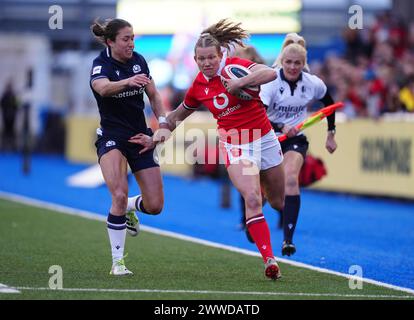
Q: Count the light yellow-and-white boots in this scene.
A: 2